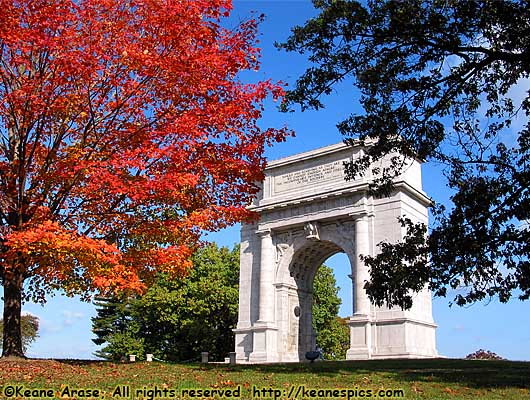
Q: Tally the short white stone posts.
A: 4